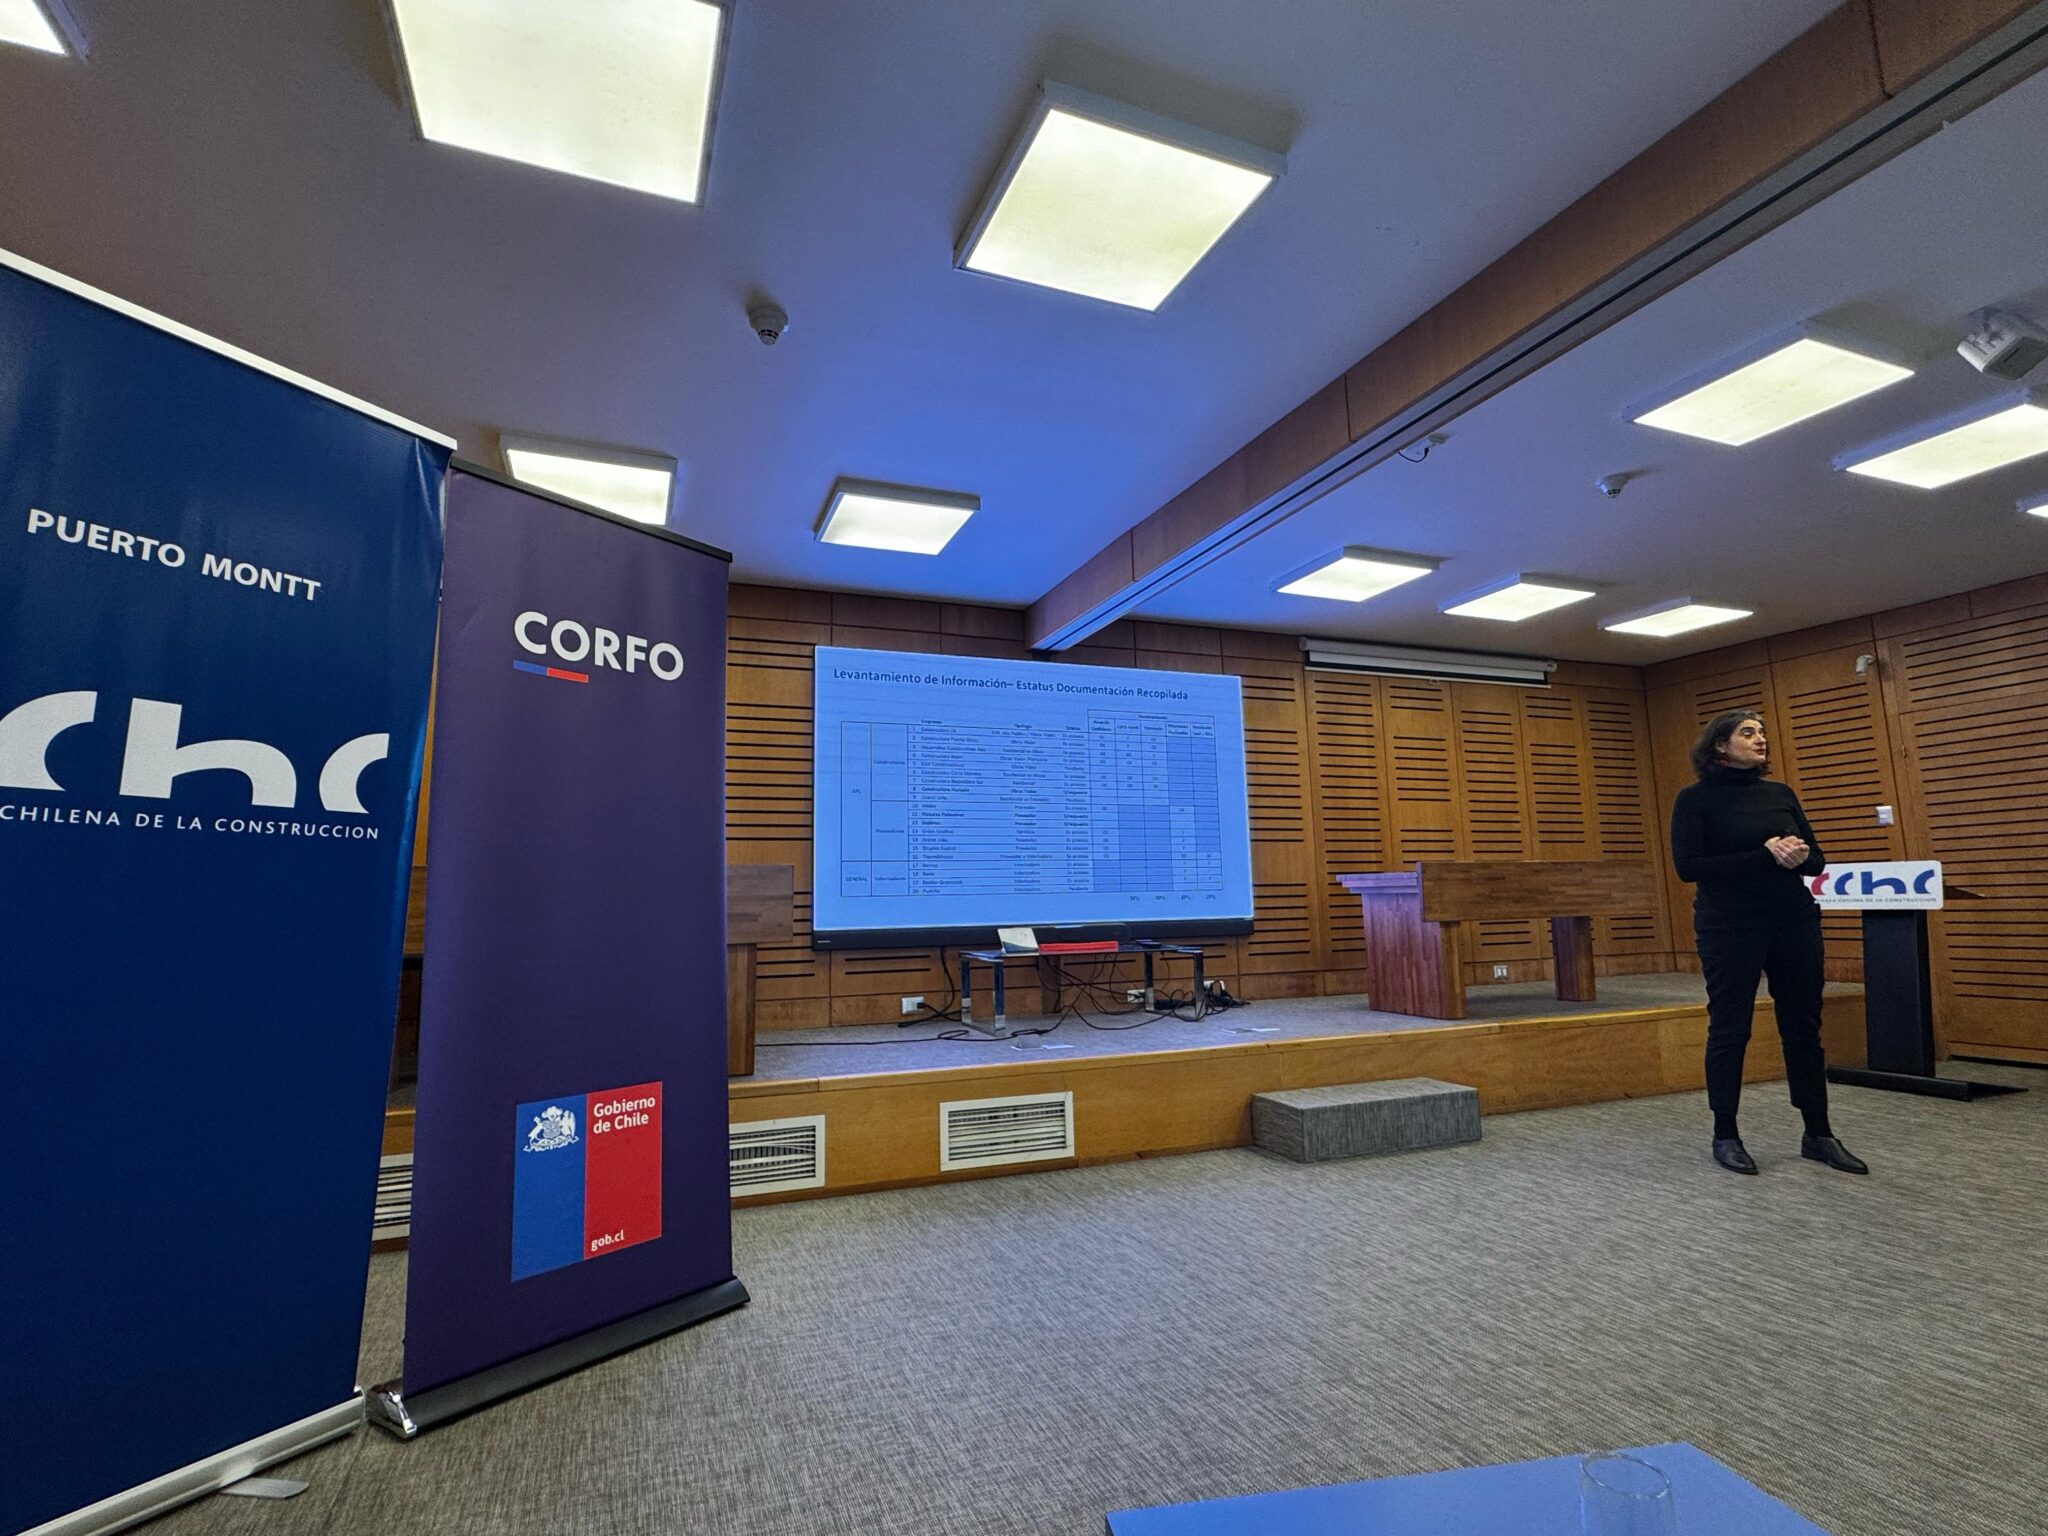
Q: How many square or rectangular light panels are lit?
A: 11